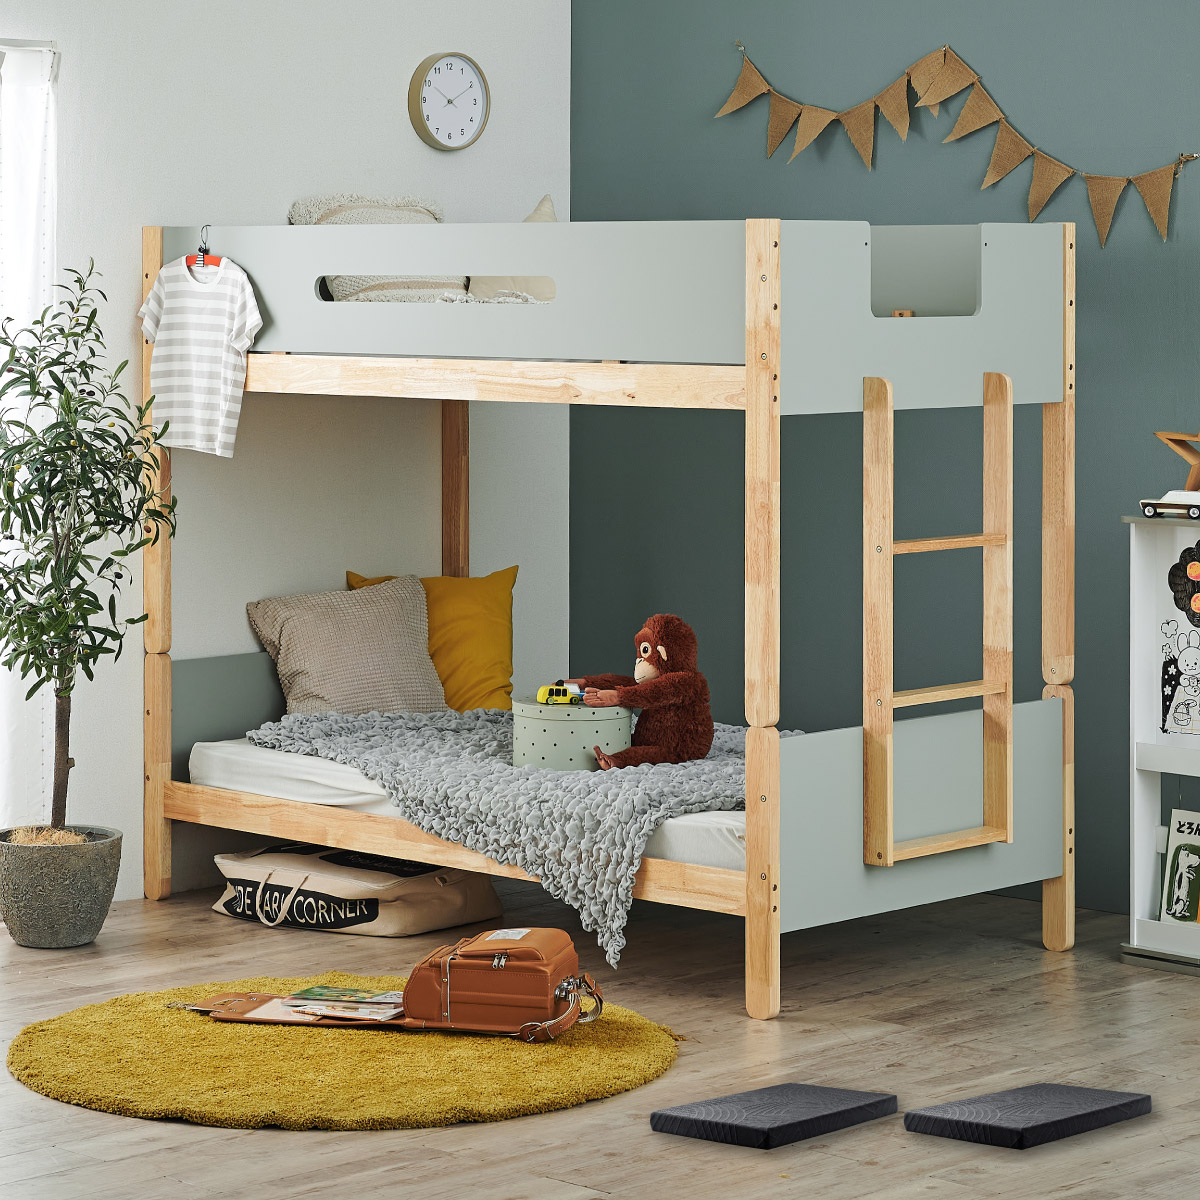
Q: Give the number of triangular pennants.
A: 12